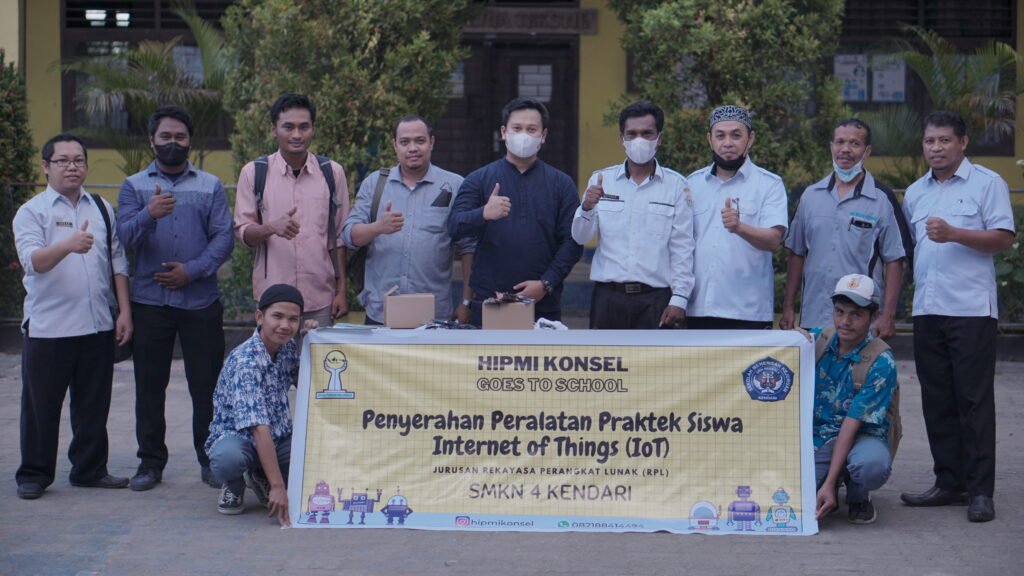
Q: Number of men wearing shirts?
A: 11